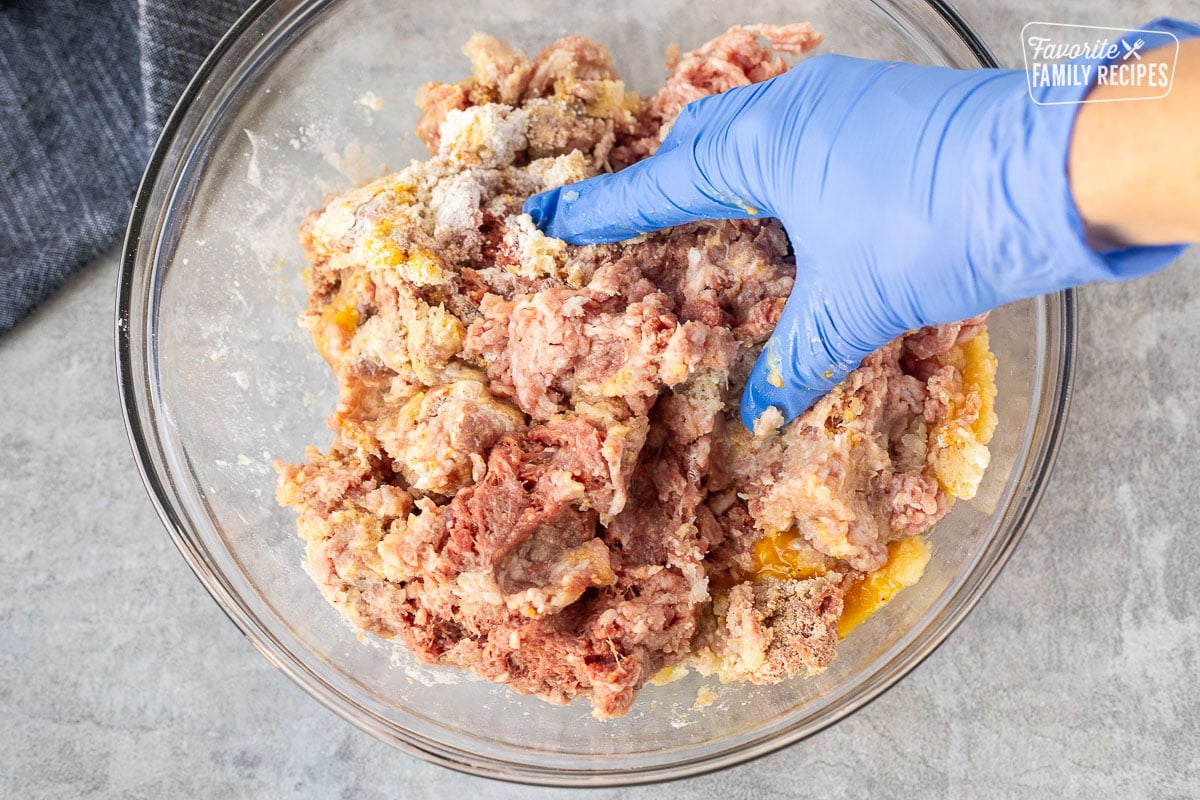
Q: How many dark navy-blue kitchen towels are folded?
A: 1